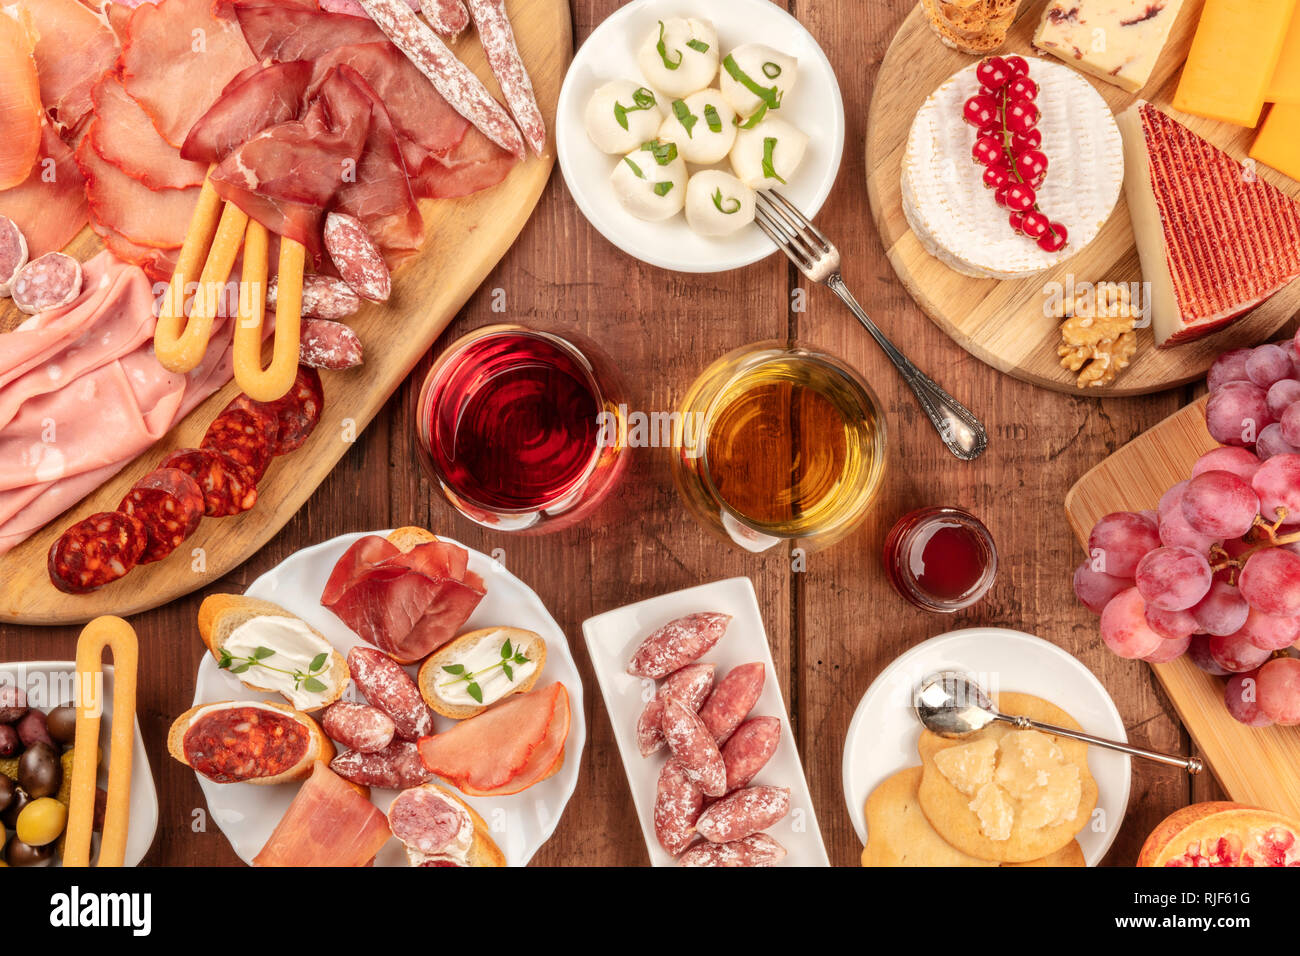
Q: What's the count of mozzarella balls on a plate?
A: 7